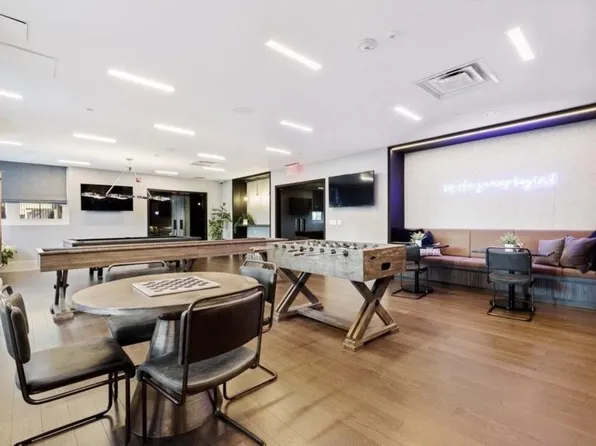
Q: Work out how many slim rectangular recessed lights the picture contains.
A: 14